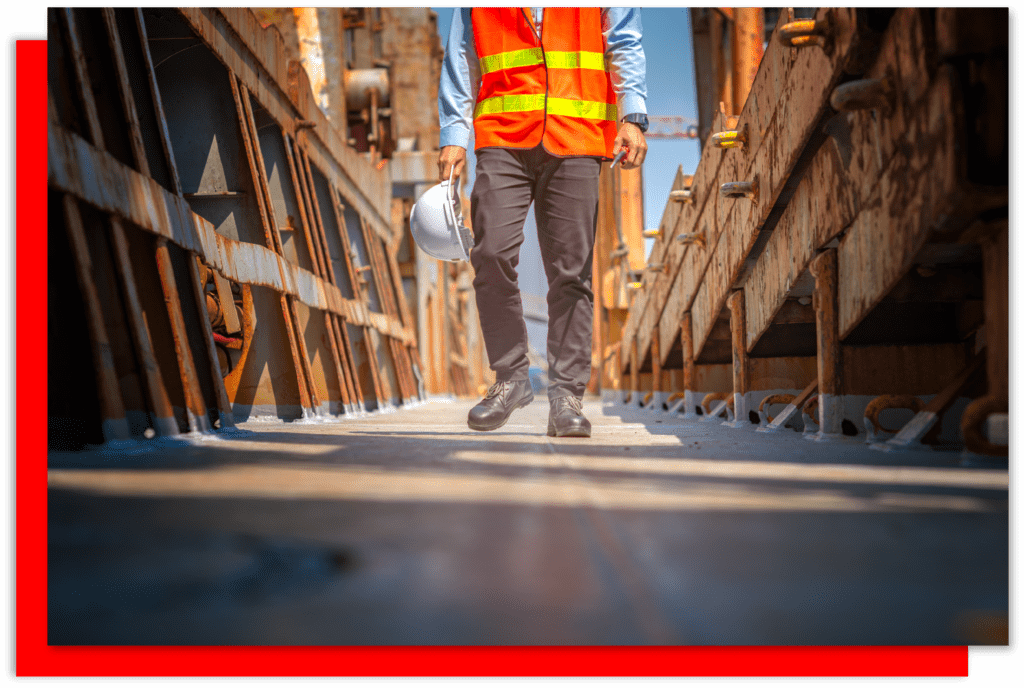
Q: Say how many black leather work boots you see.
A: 2